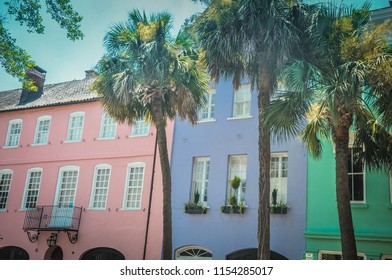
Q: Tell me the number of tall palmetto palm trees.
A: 3